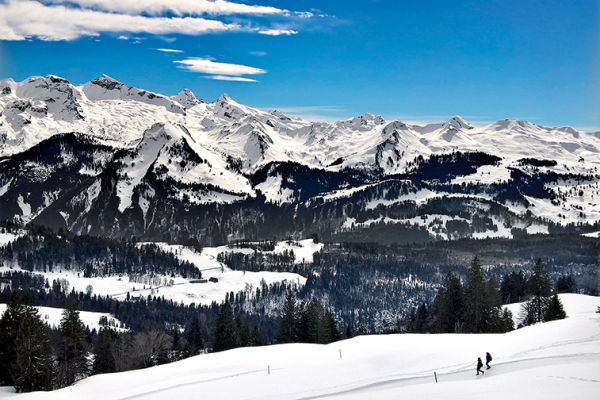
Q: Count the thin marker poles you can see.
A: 3